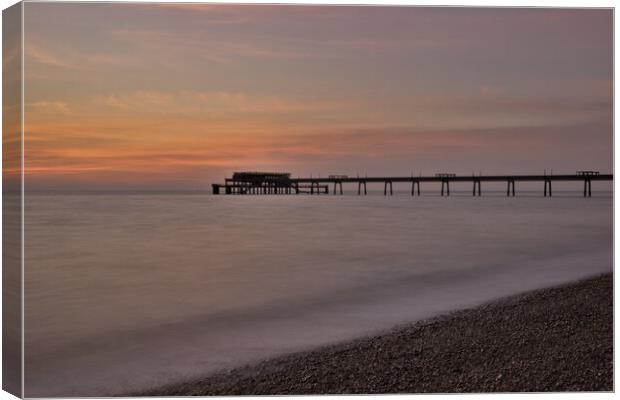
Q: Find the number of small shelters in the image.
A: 3